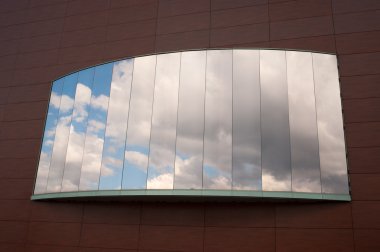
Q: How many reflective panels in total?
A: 13